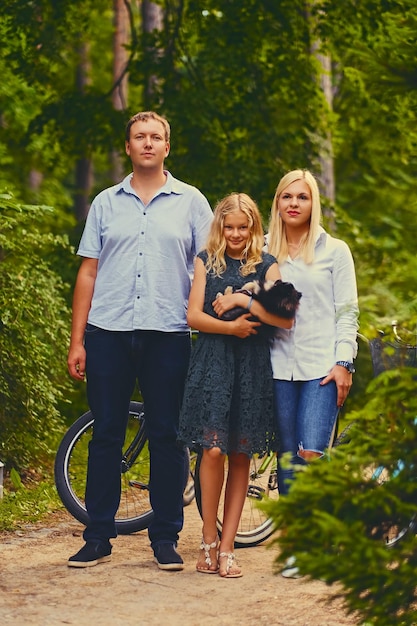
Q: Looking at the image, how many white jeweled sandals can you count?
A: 2